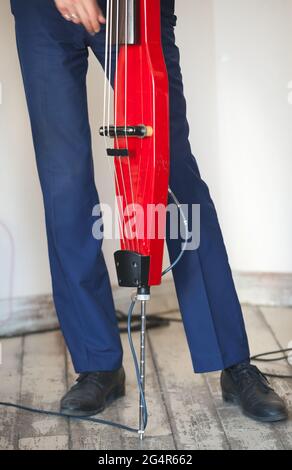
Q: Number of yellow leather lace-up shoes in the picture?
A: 0